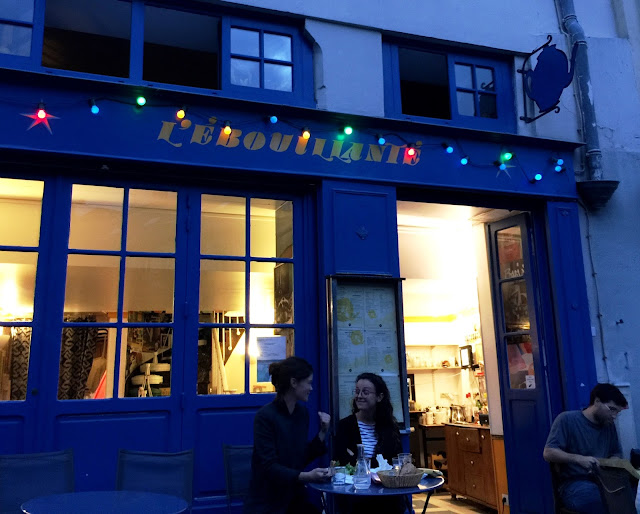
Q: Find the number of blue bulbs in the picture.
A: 9